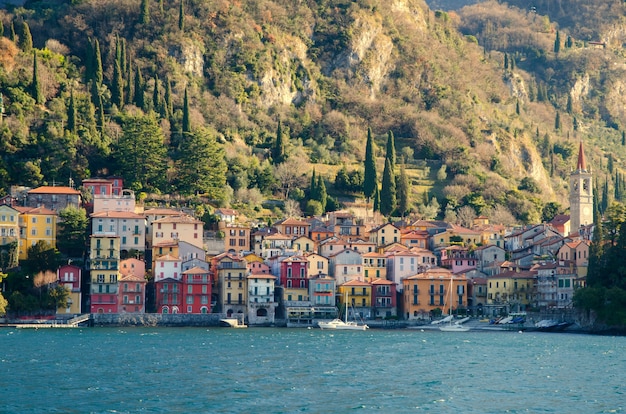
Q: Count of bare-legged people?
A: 0